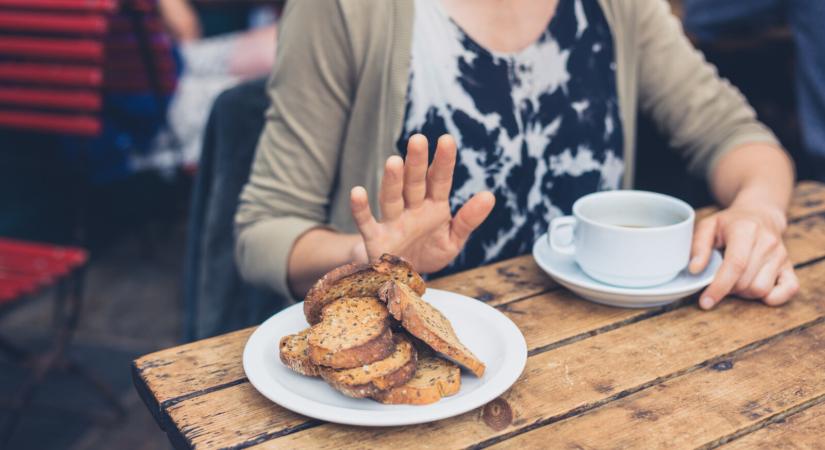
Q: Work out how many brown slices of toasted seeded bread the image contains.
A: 6